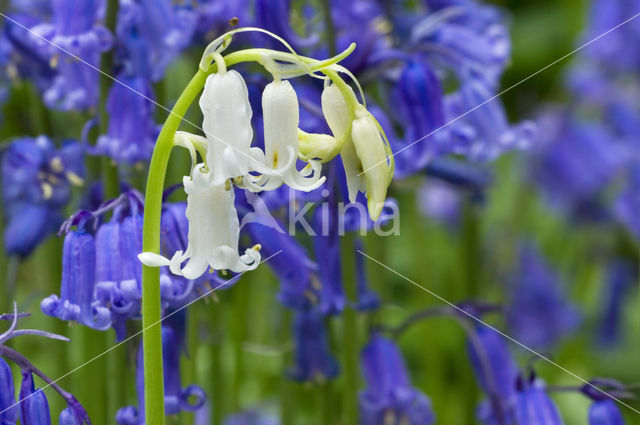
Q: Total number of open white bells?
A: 3